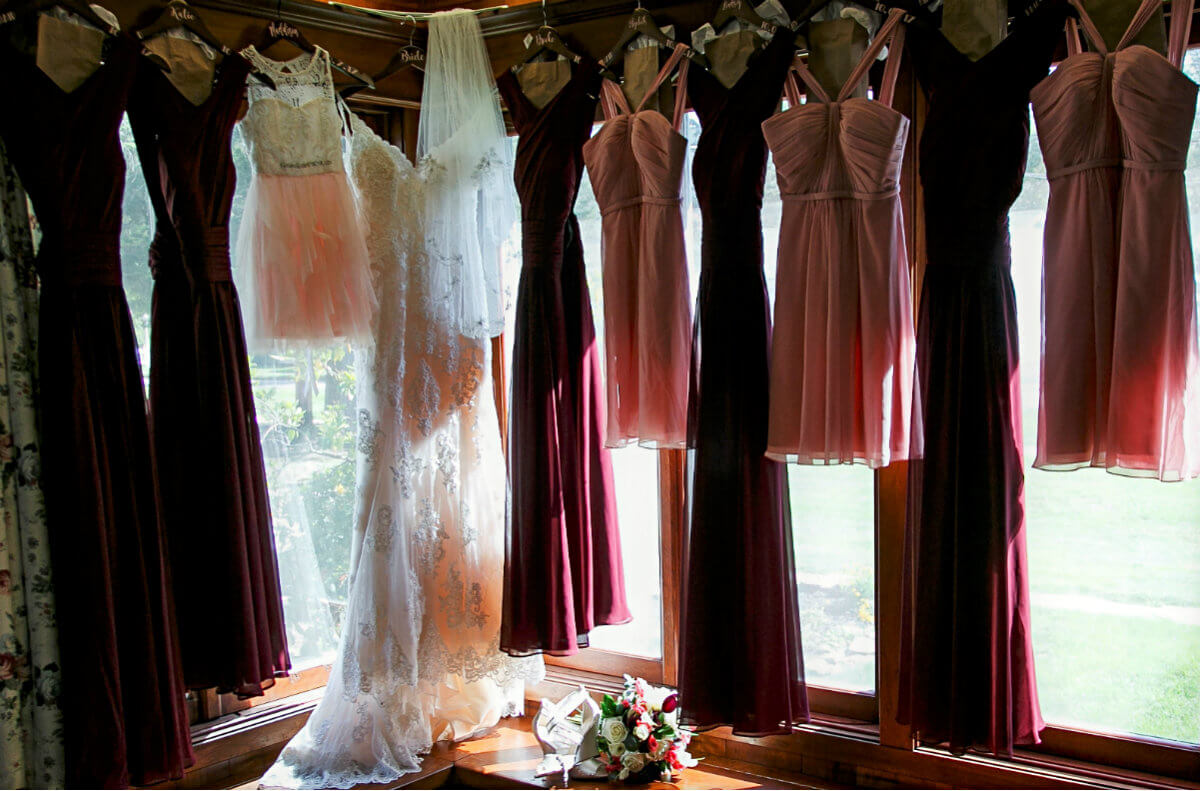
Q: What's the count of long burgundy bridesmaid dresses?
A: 5